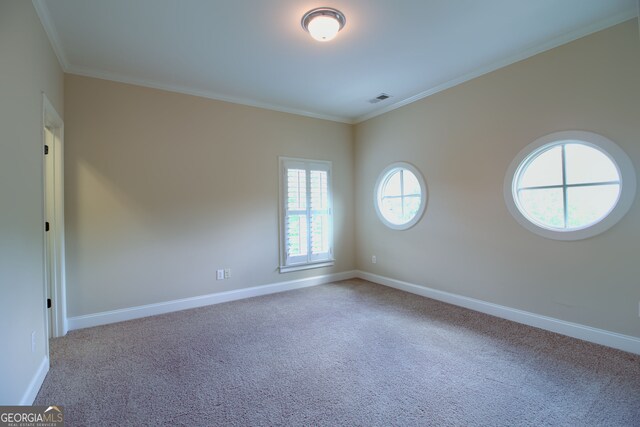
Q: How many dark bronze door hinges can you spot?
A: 3